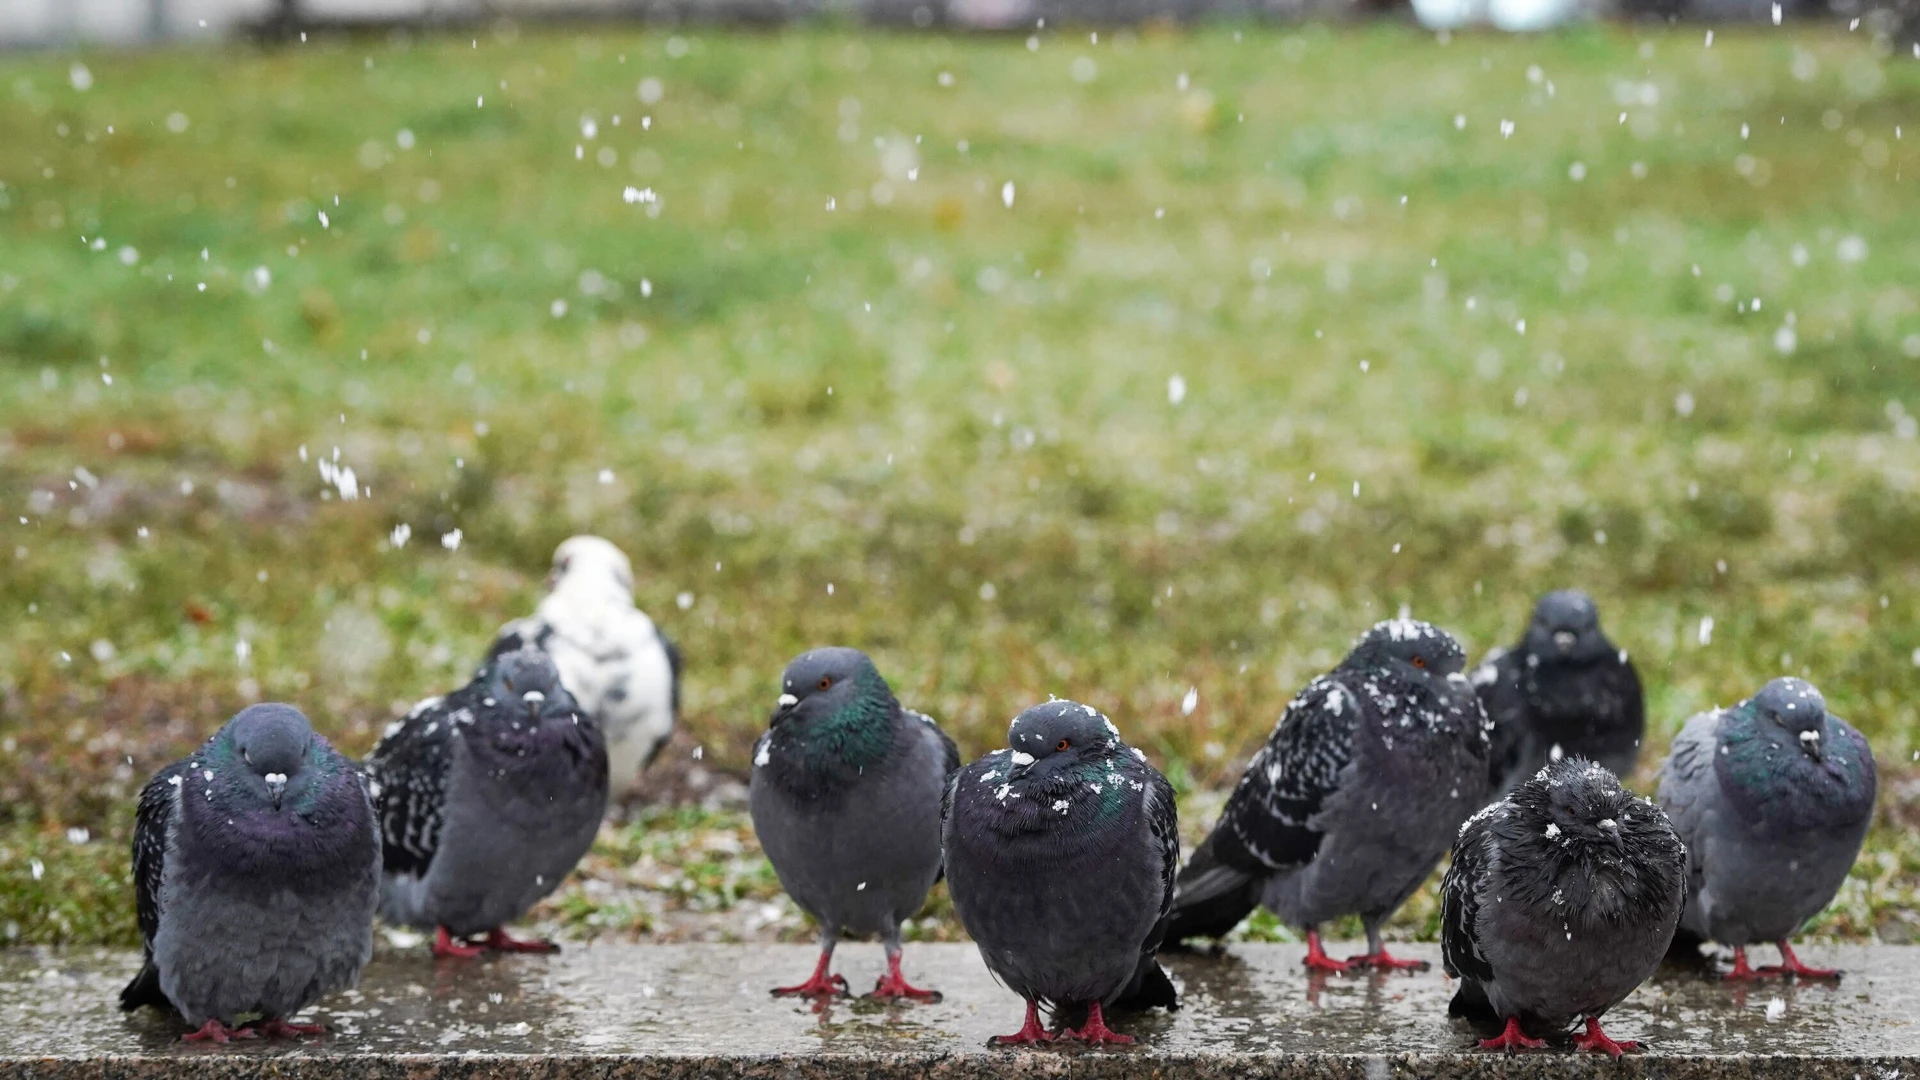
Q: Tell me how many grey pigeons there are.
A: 8